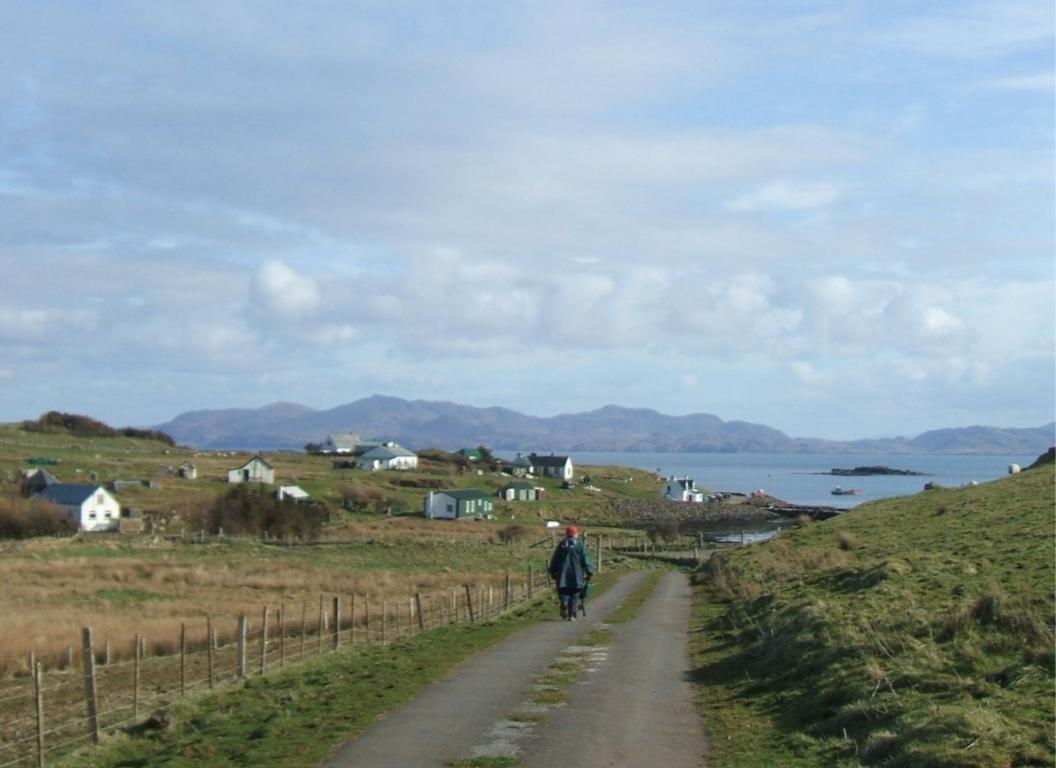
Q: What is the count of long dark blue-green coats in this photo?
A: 1